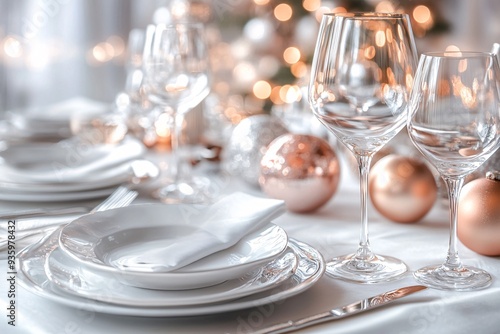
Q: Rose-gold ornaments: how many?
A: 3